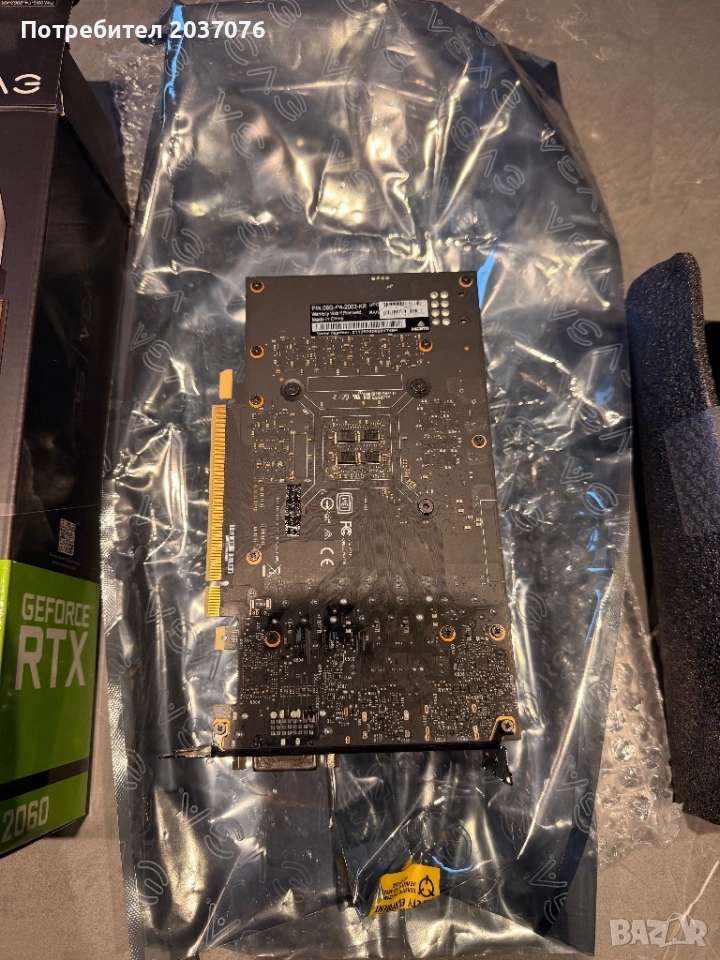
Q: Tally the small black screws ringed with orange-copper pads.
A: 12